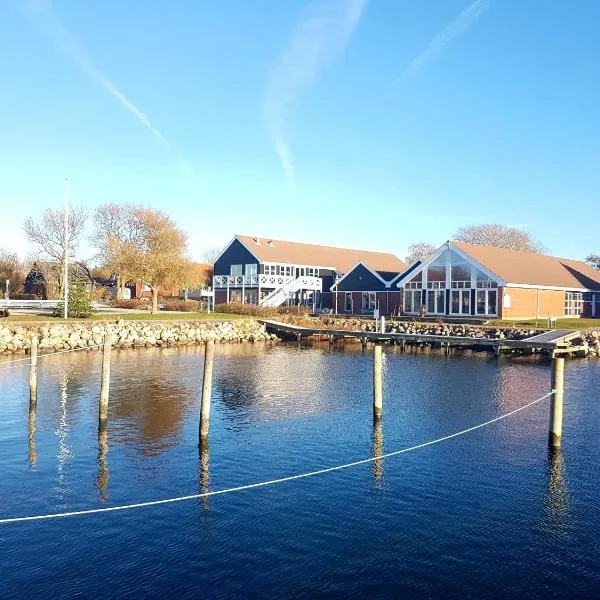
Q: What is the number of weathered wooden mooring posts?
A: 5